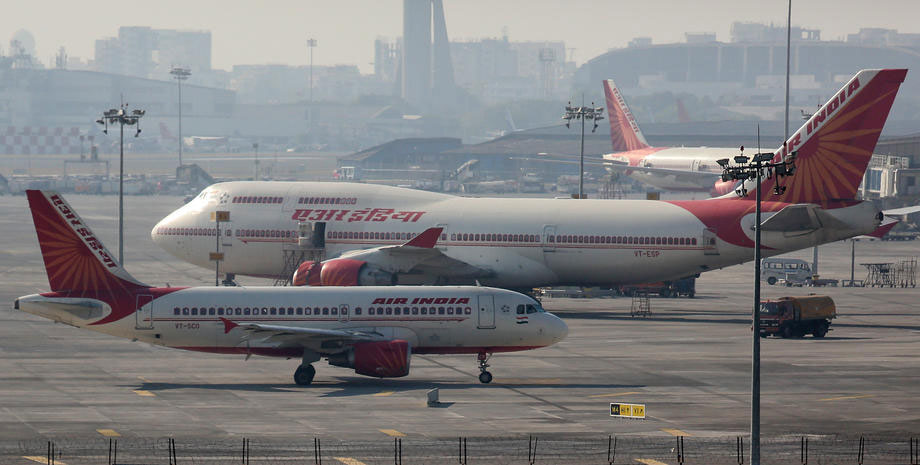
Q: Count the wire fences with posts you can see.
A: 1